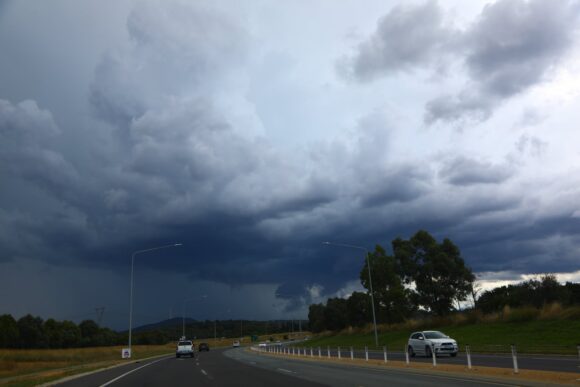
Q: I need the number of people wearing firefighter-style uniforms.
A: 0